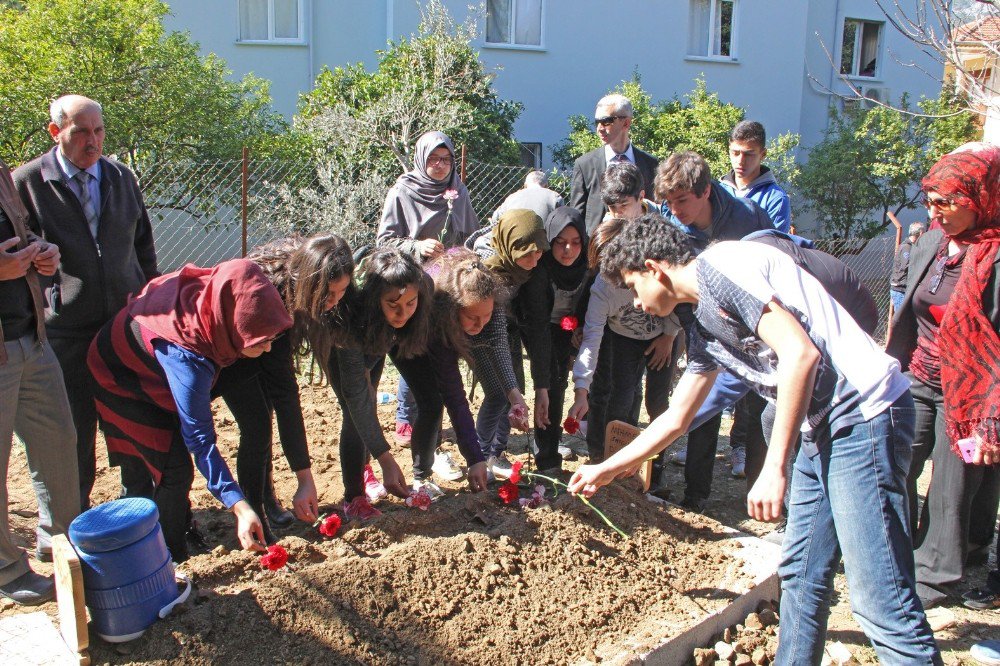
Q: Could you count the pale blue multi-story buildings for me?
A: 1